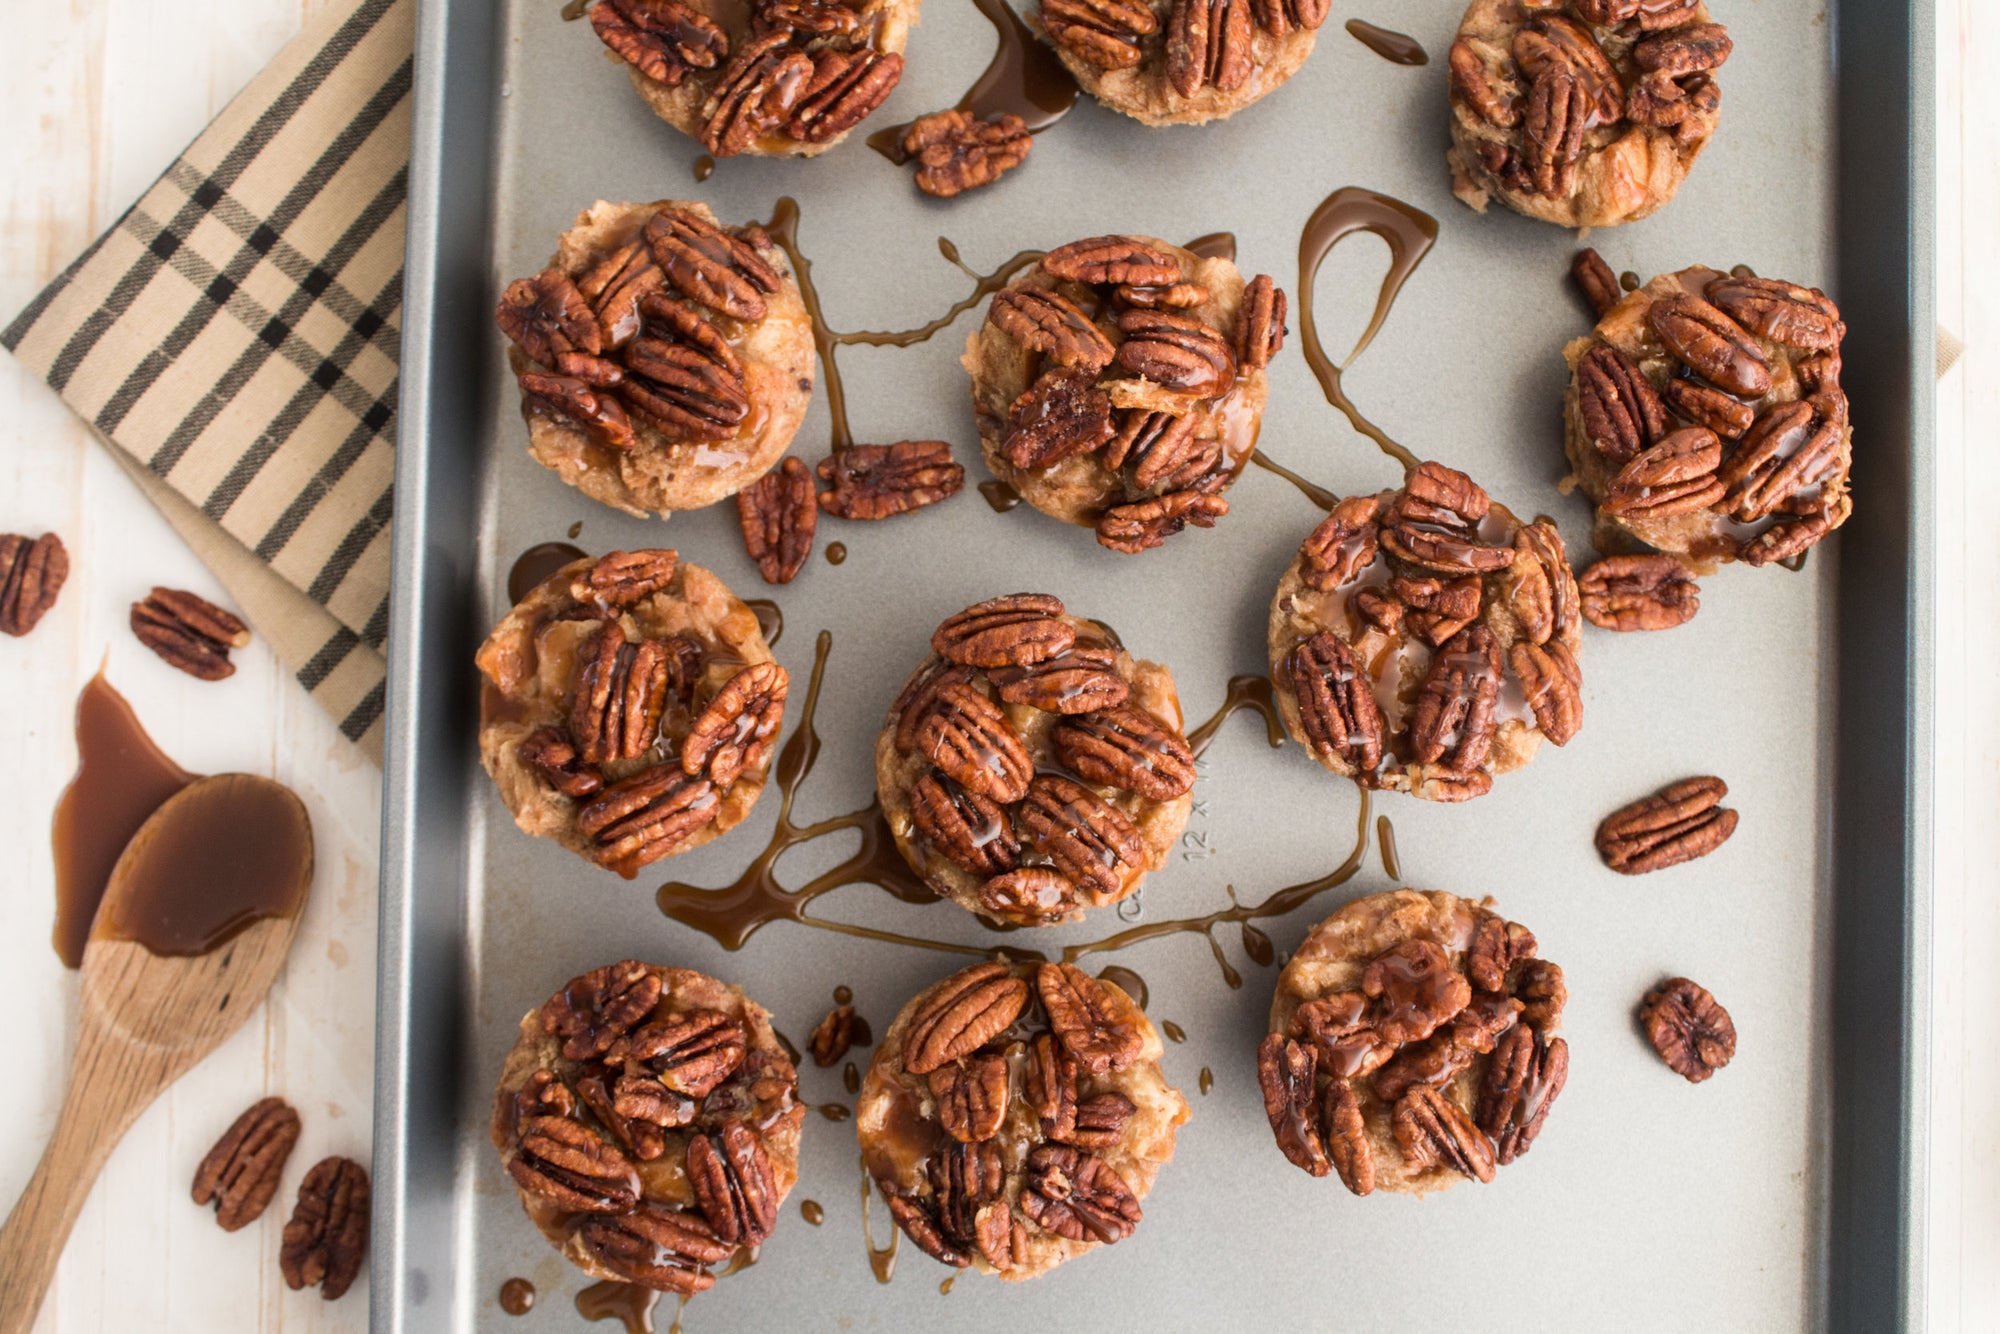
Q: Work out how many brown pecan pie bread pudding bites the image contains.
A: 12